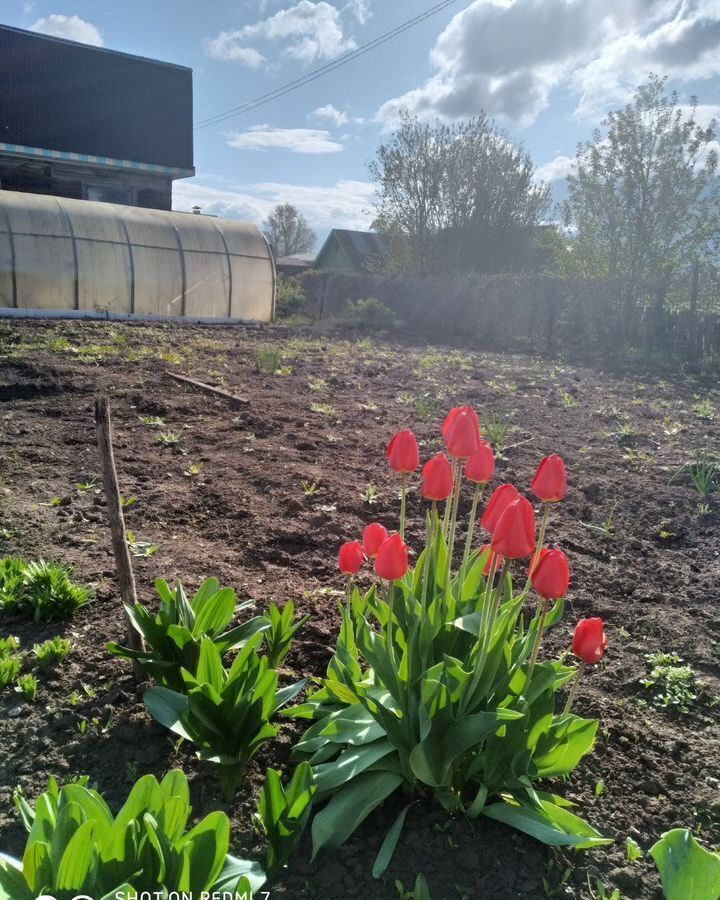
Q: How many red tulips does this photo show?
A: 13